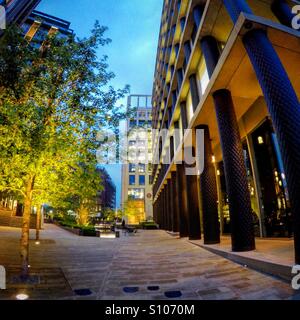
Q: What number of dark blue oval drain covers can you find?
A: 4